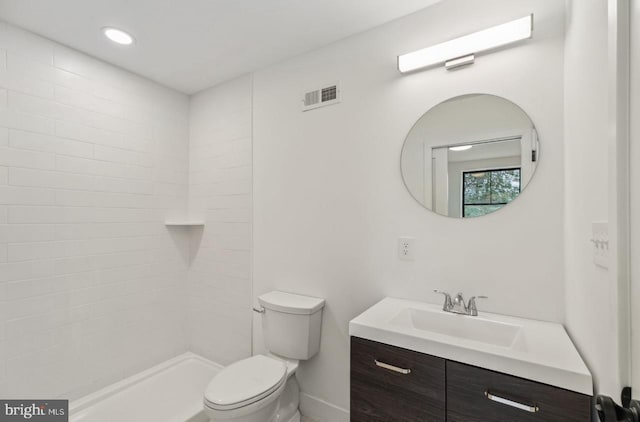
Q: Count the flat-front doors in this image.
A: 2